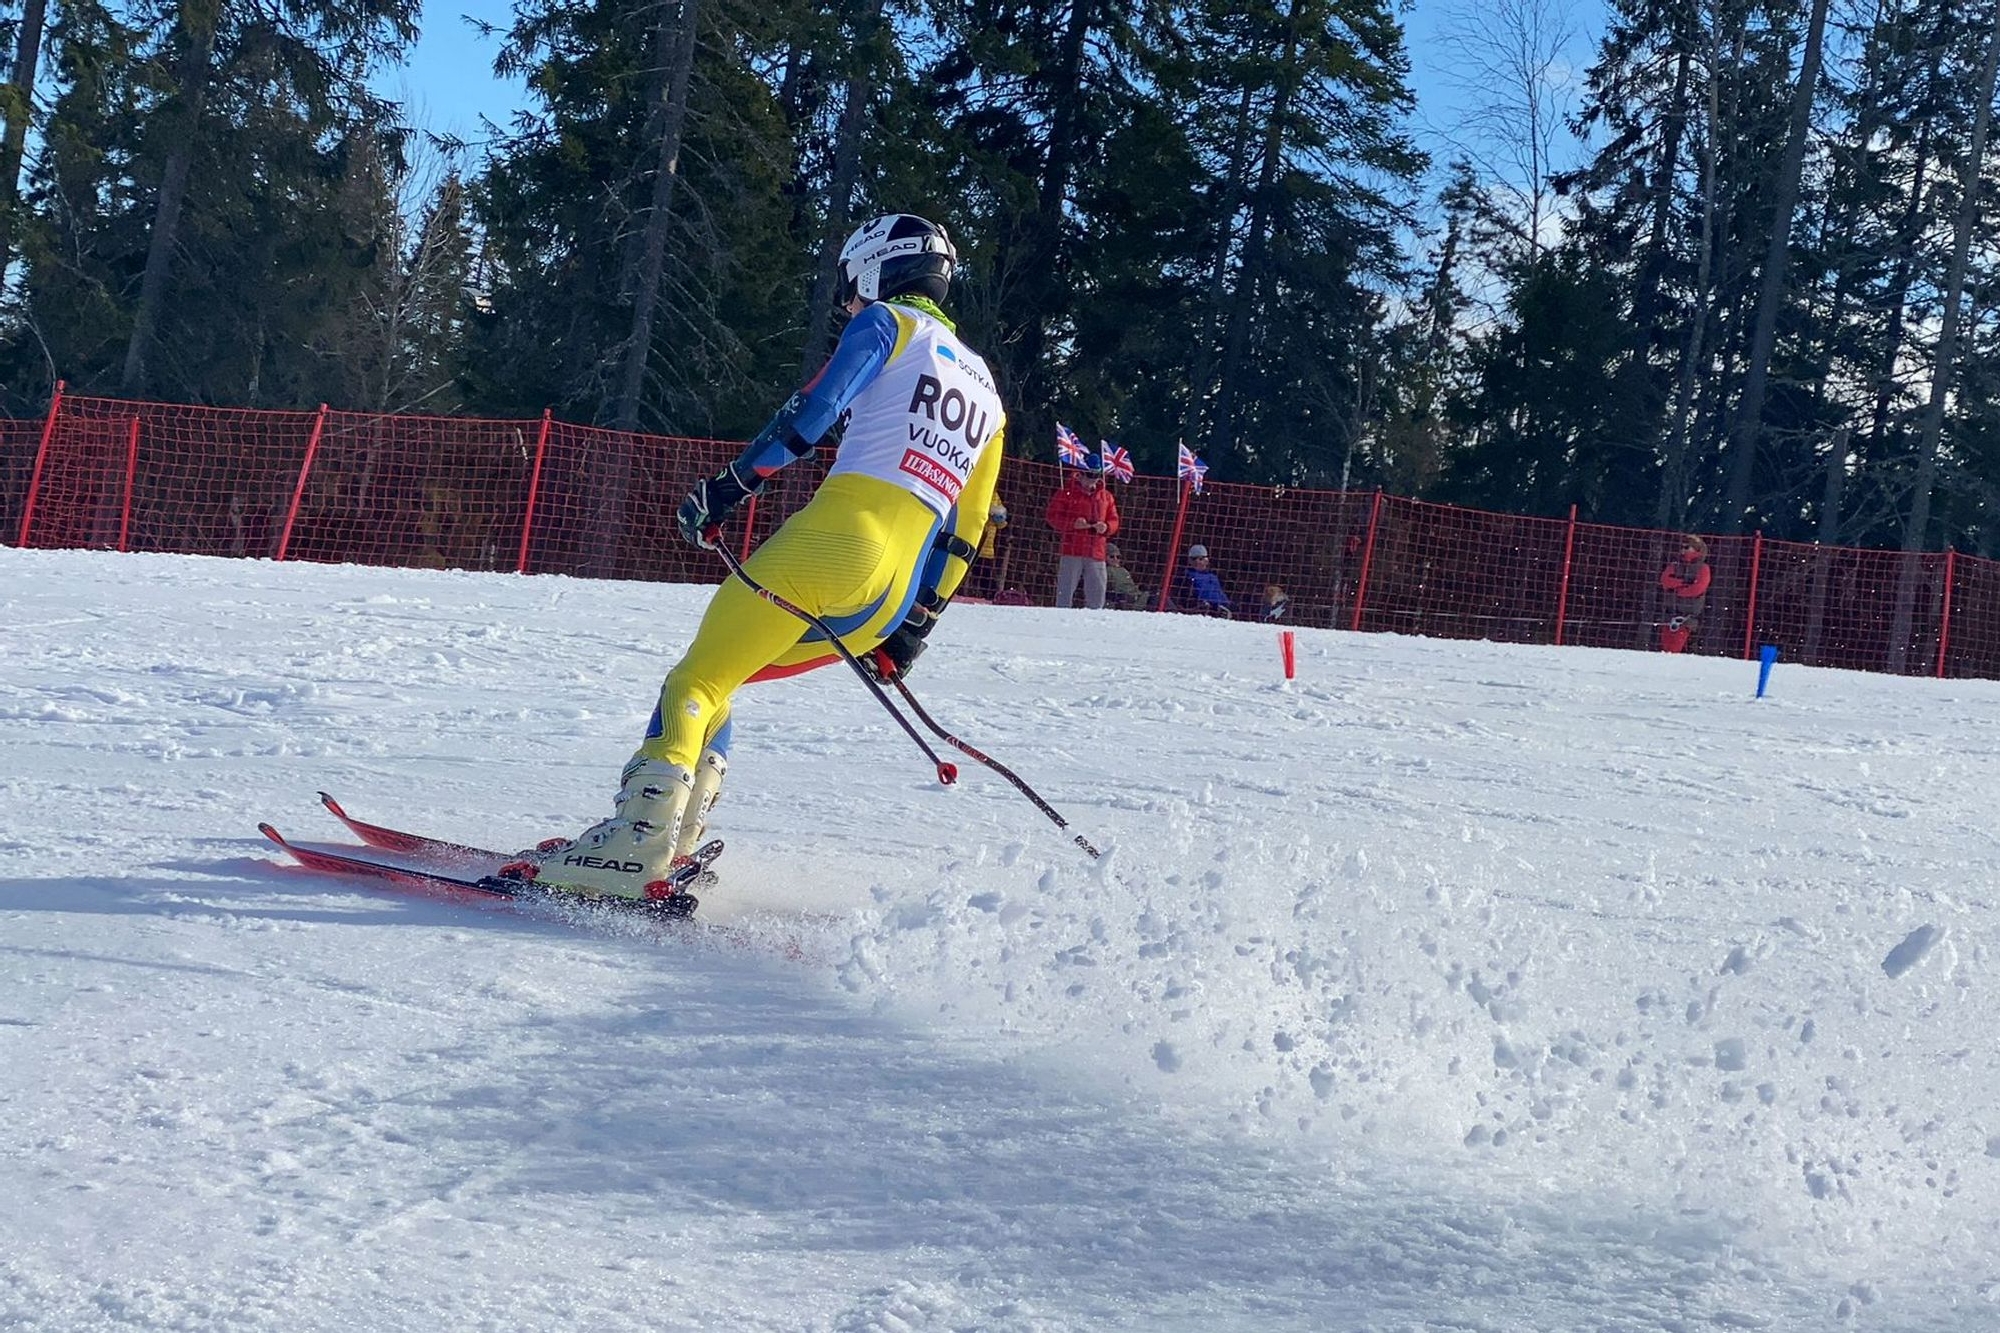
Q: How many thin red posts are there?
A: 10